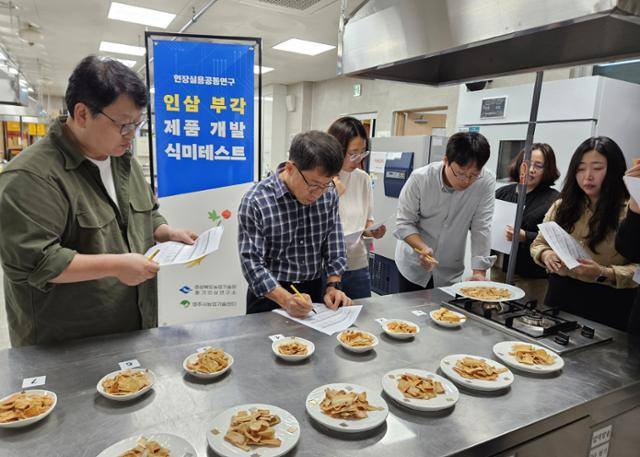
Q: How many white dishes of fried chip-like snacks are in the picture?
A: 14